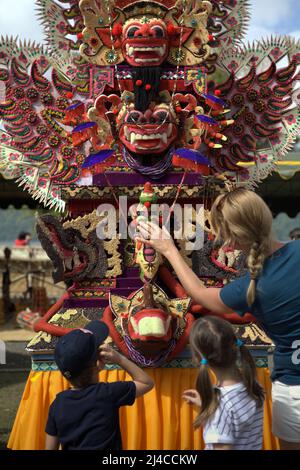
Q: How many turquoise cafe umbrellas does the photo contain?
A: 0